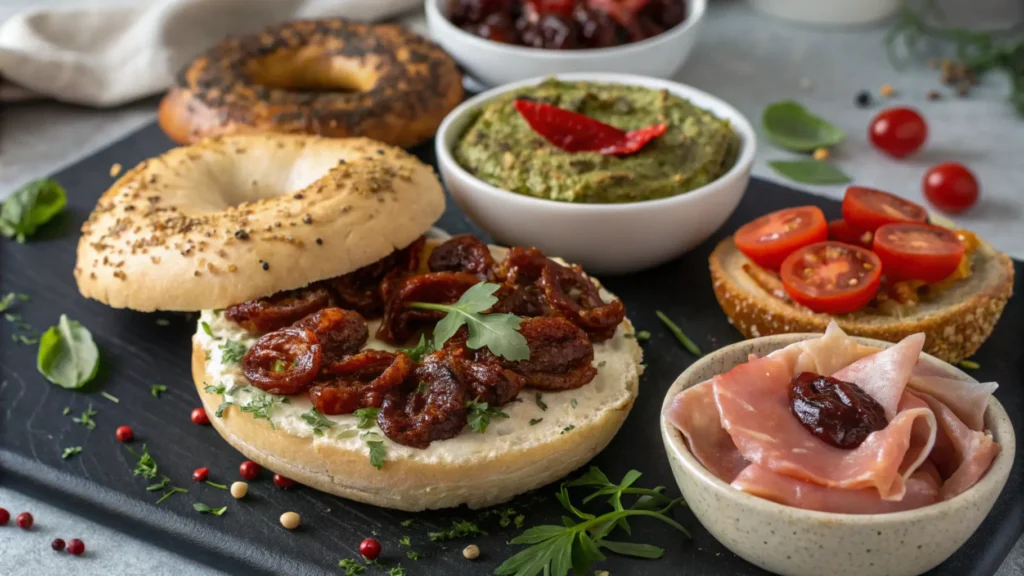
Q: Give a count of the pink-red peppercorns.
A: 10